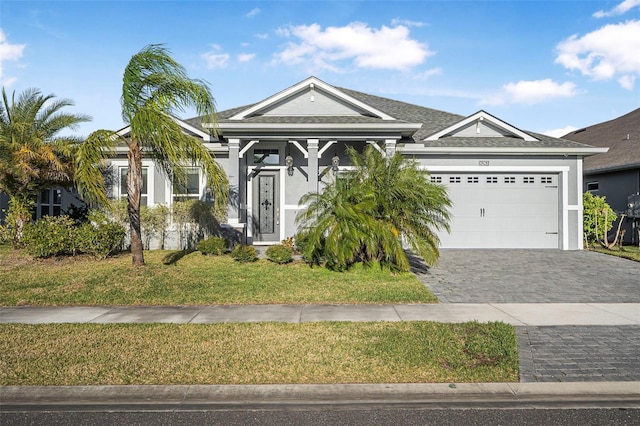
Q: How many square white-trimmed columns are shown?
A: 3